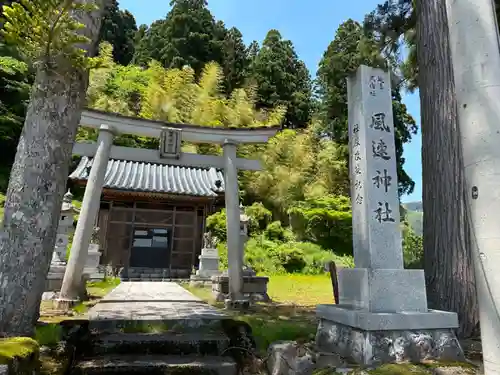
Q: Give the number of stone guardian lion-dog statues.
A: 2